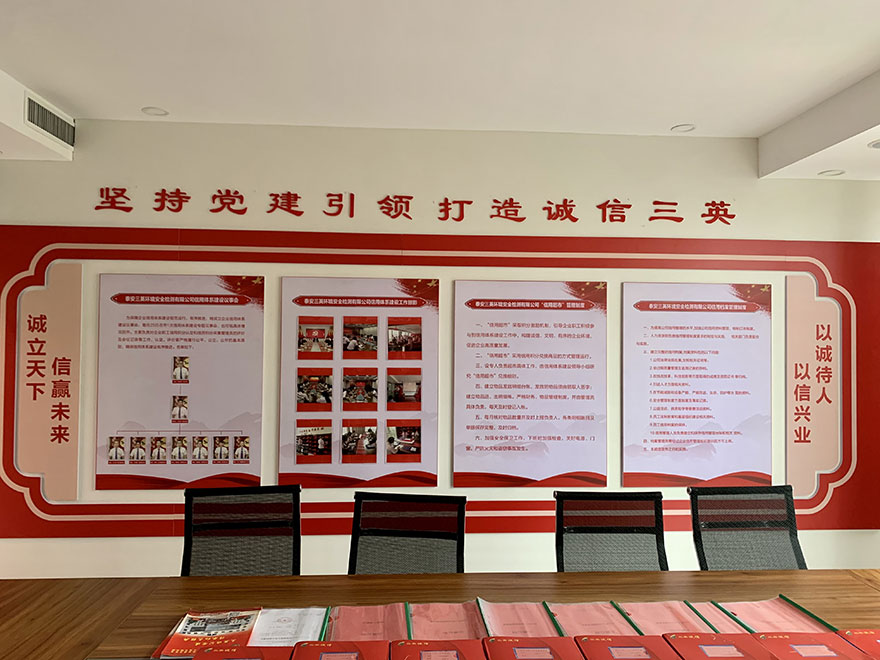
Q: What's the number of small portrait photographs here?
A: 9